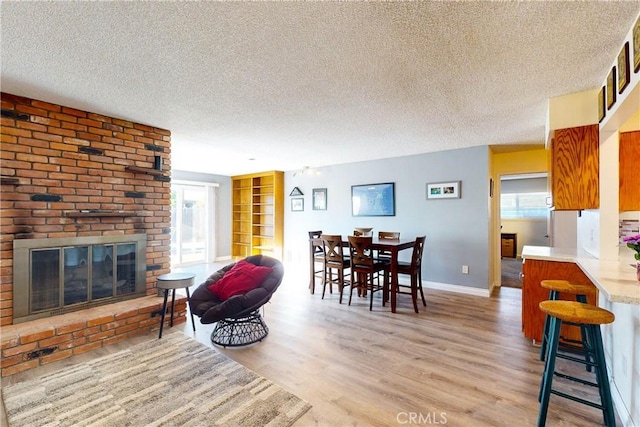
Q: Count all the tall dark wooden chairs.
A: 6